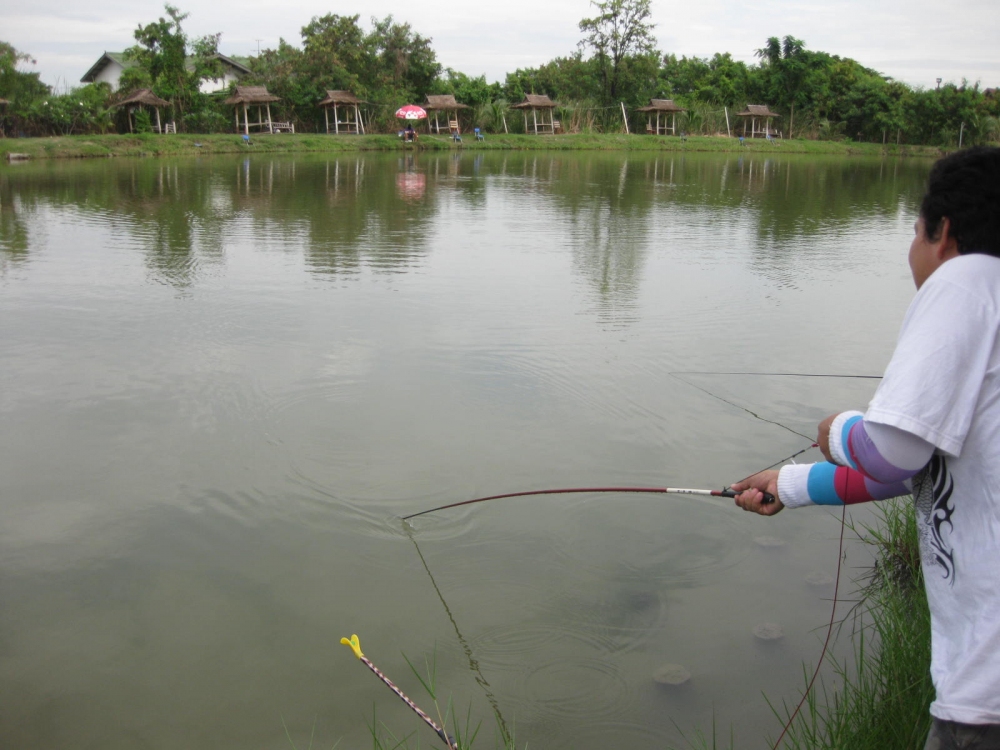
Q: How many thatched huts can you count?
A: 7